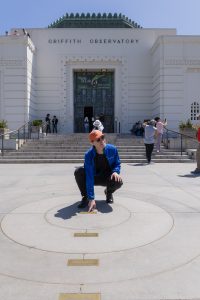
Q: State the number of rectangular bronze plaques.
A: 4